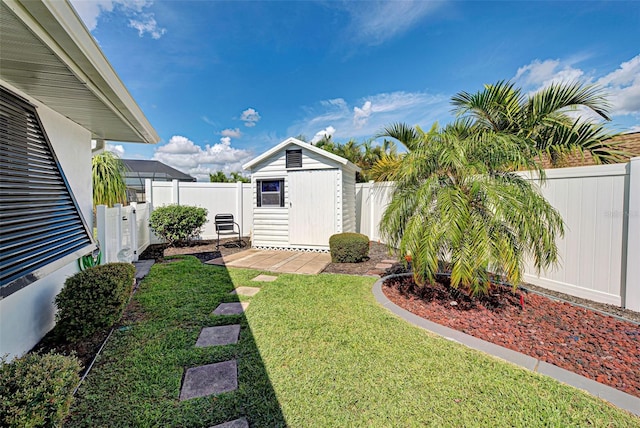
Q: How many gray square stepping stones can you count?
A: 6